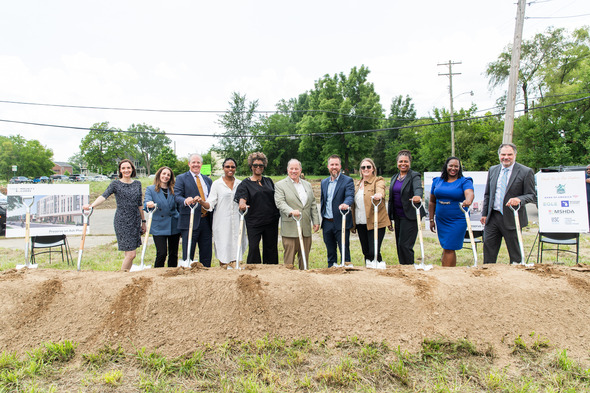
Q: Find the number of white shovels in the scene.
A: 11